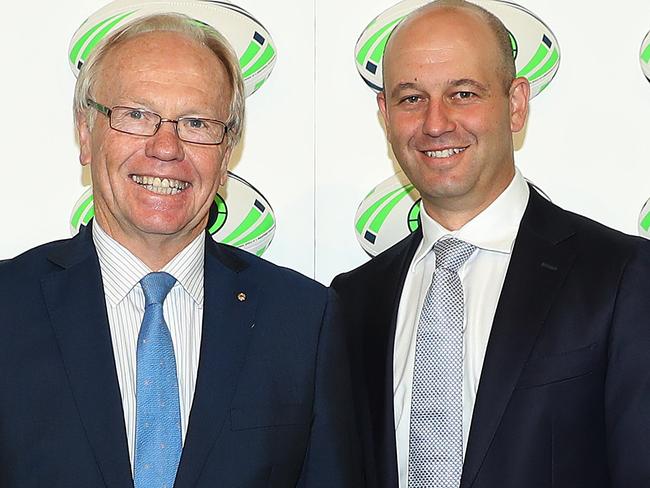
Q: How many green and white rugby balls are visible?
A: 6